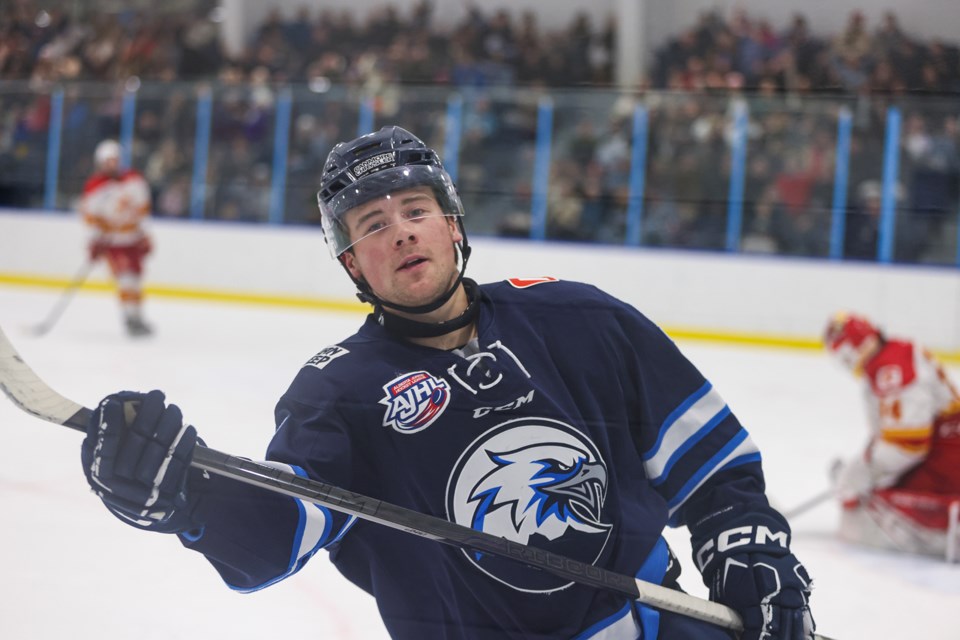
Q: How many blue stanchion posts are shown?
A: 11